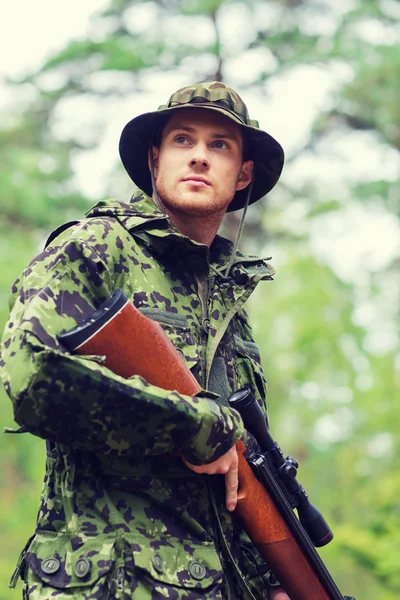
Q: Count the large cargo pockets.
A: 2